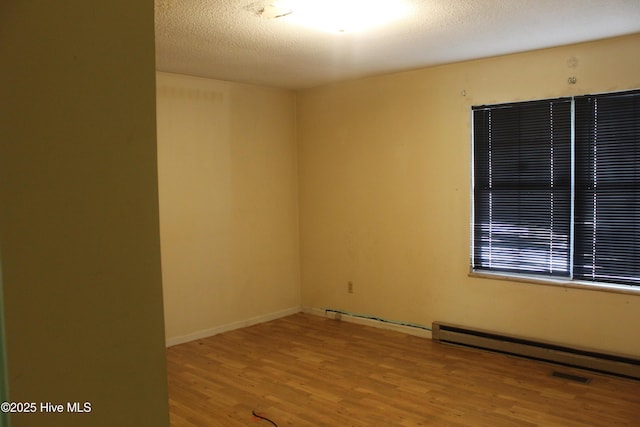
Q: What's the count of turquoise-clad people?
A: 0